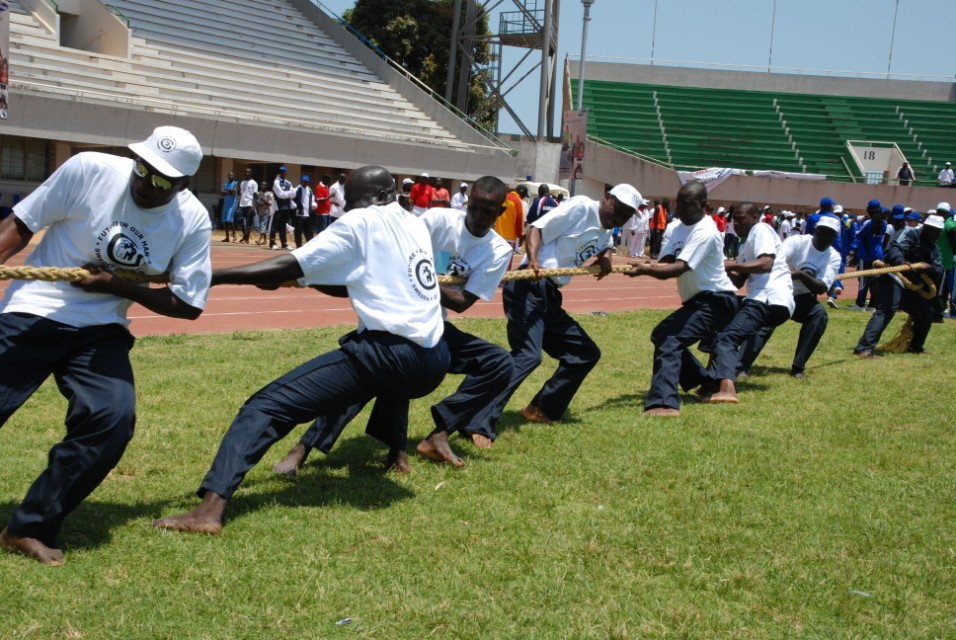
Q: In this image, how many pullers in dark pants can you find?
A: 8